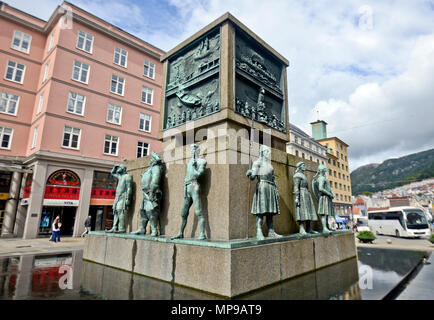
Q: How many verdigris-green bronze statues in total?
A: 6